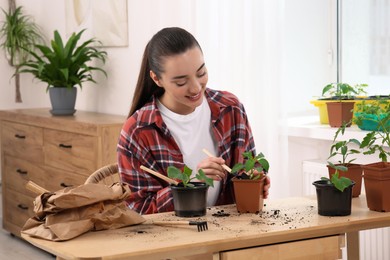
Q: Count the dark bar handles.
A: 5